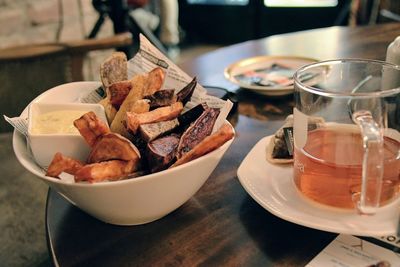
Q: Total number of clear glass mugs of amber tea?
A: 1